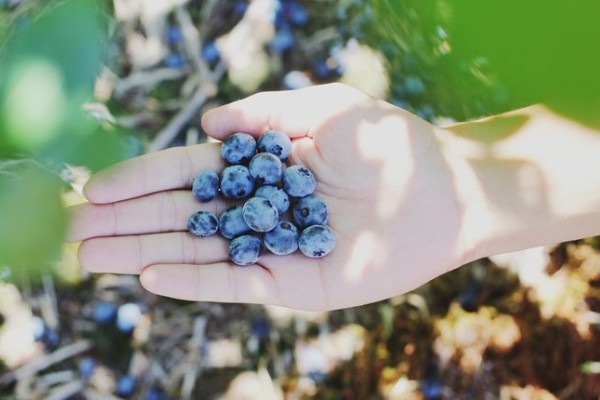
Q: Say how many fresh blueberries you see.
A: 14